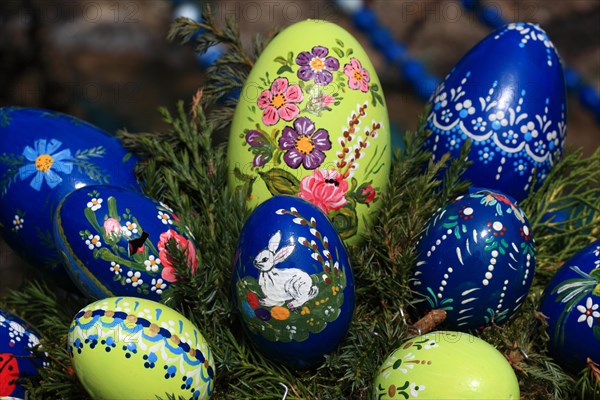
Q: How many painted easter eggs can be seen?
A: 10